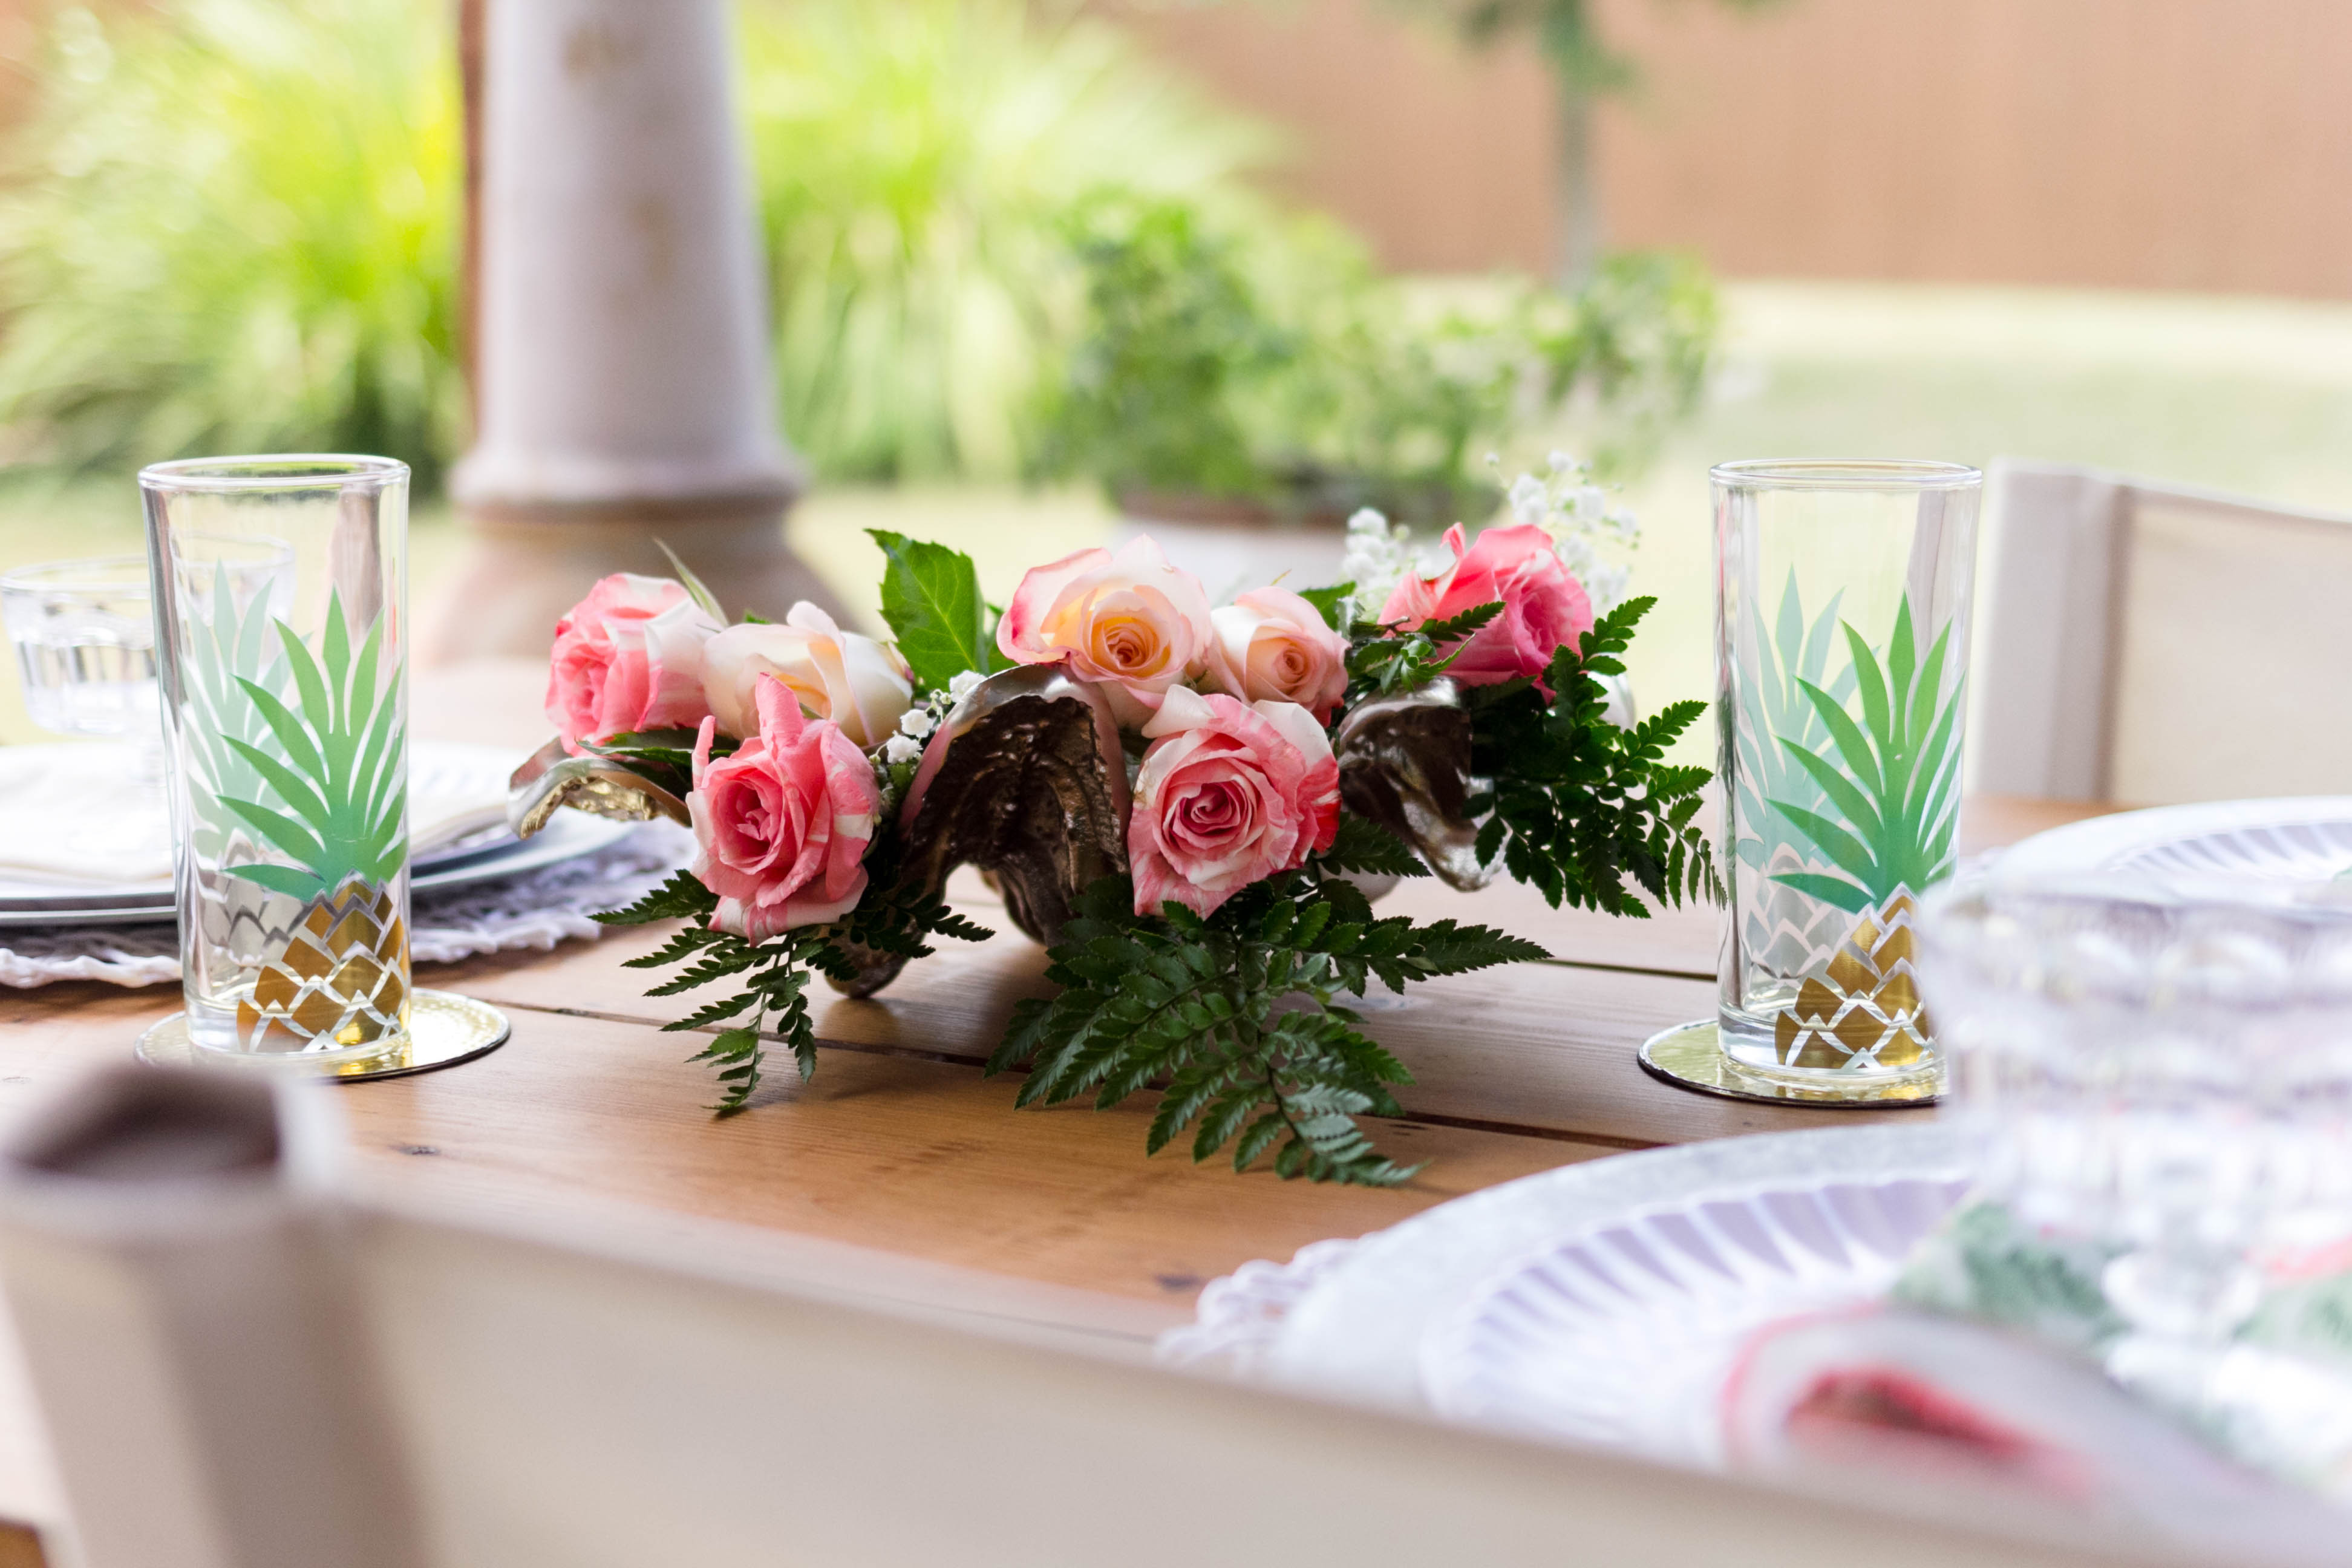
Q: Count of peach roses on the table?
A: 3